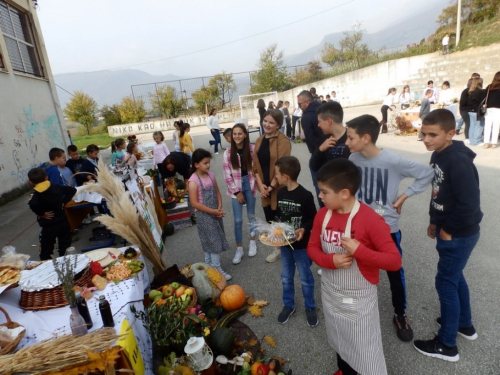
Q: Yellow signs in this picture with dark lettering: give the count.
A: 1